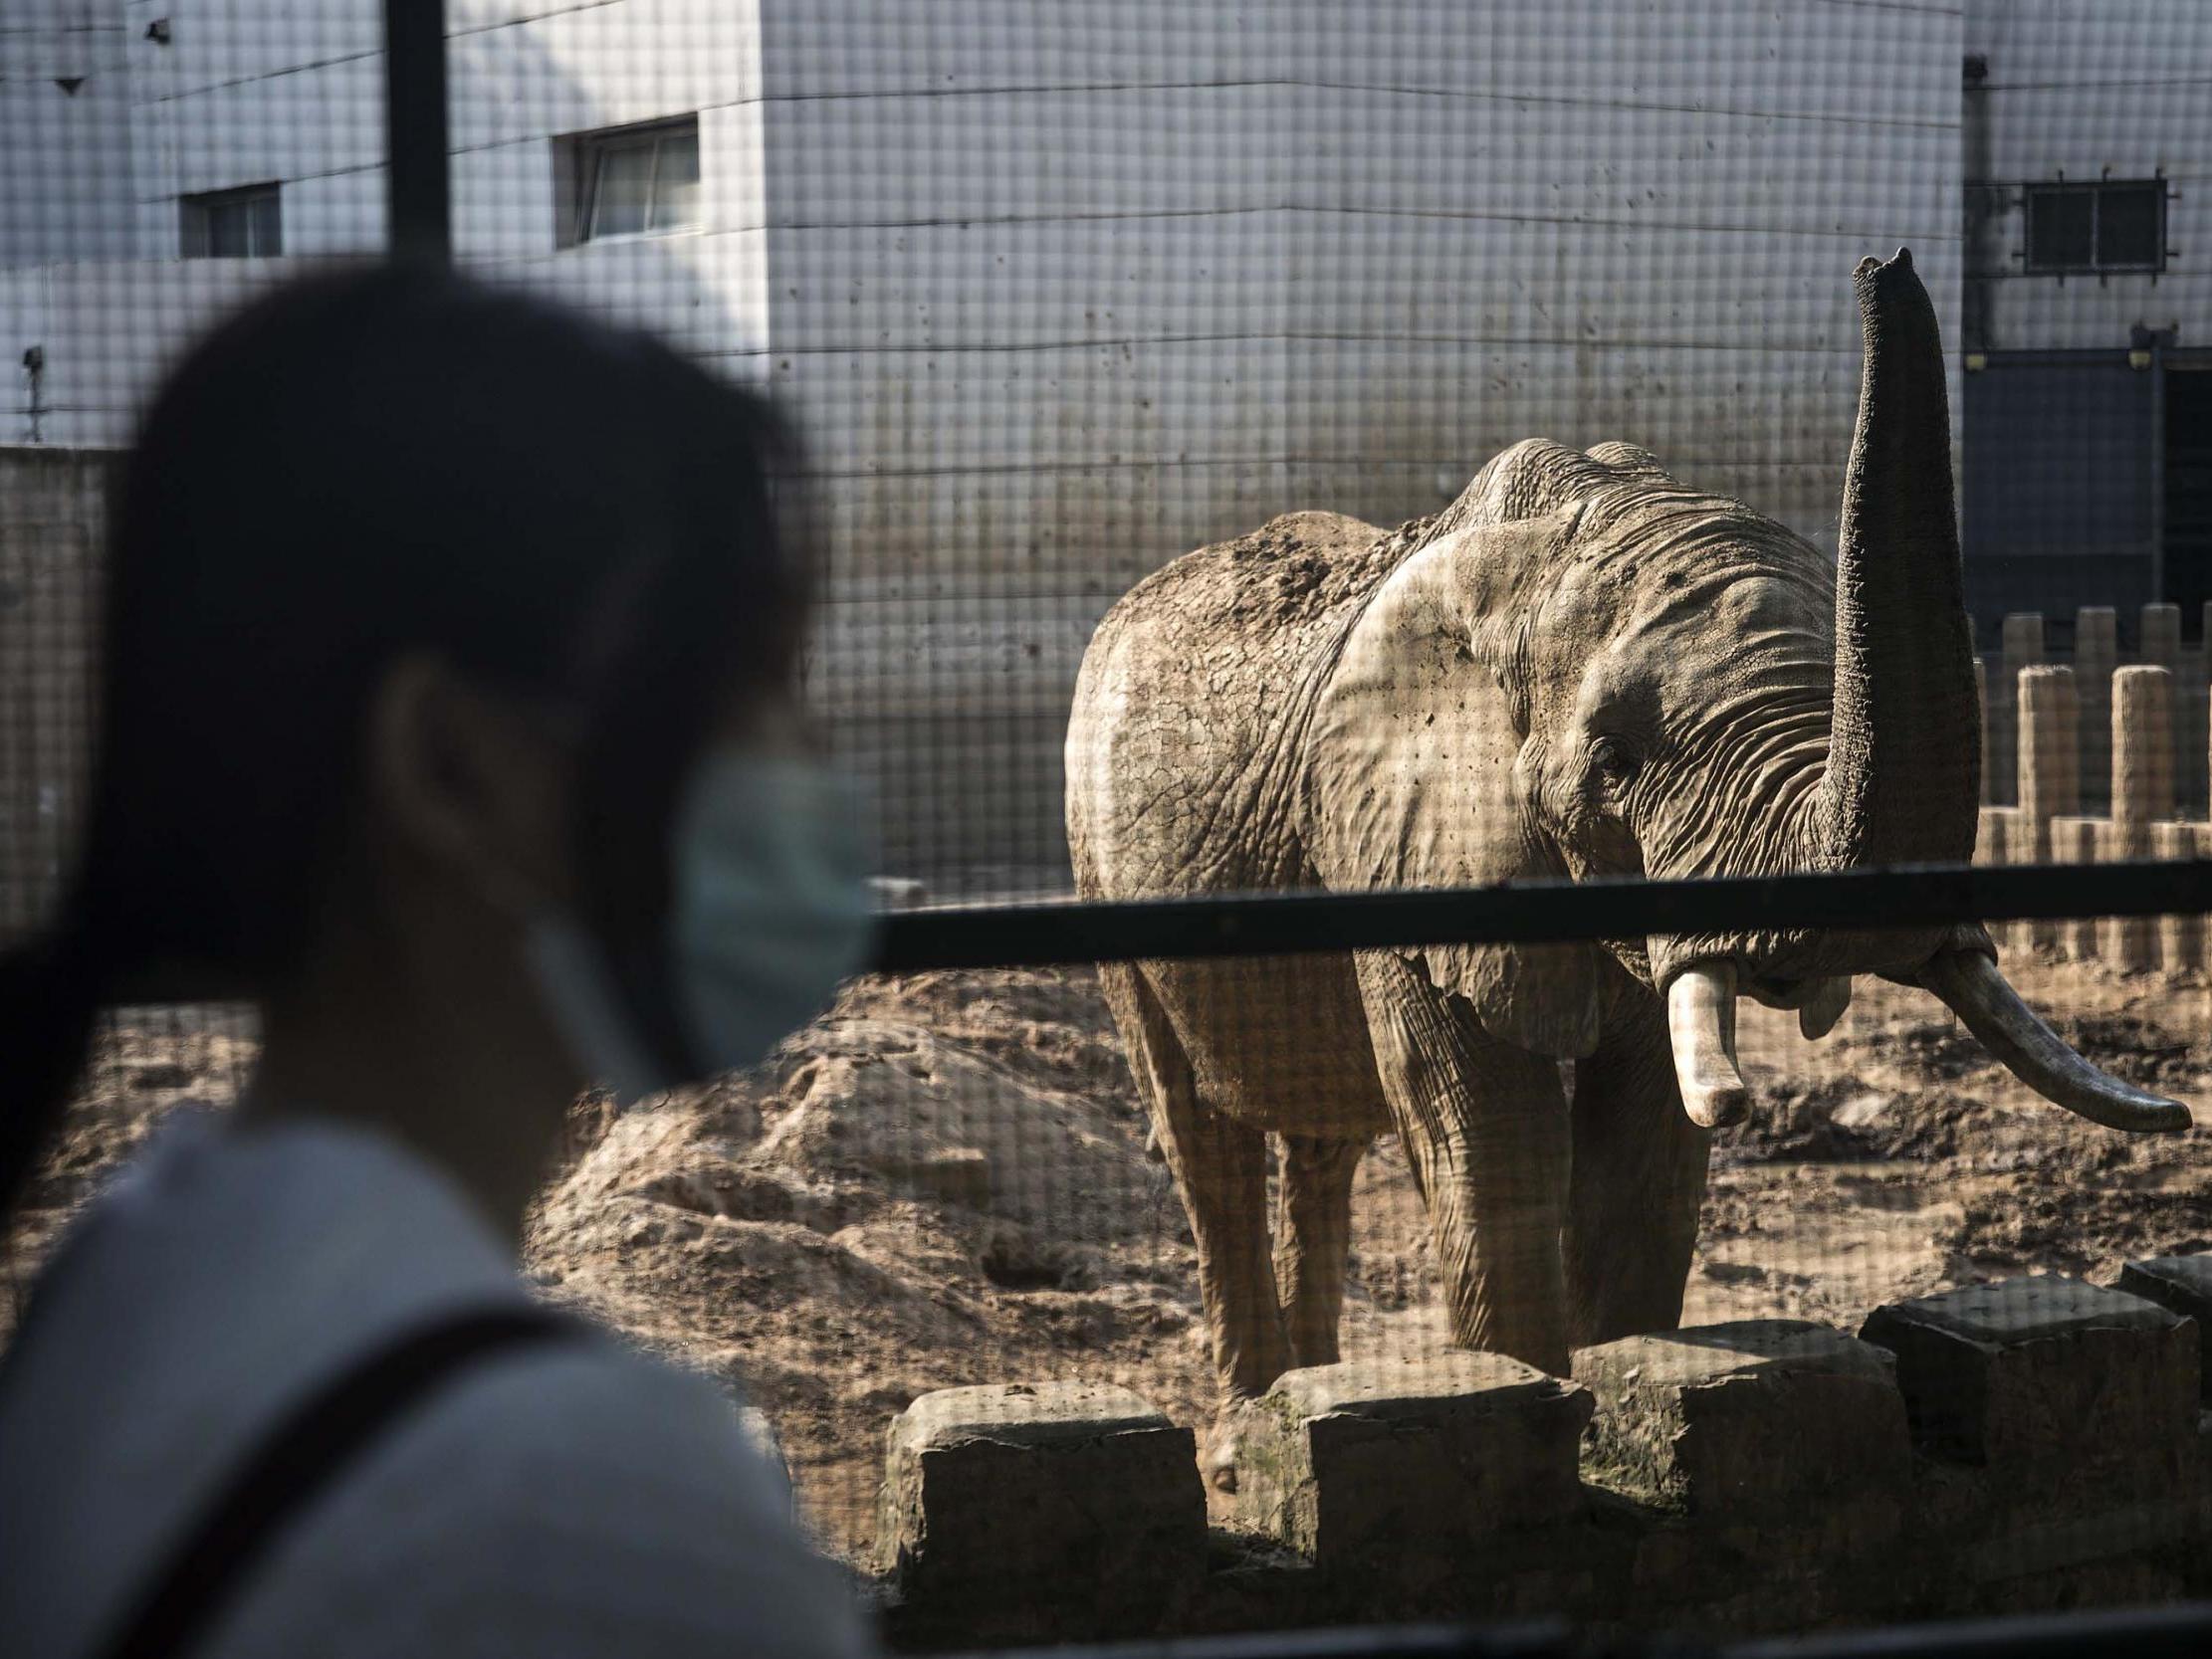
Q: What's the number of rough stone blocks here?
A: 5